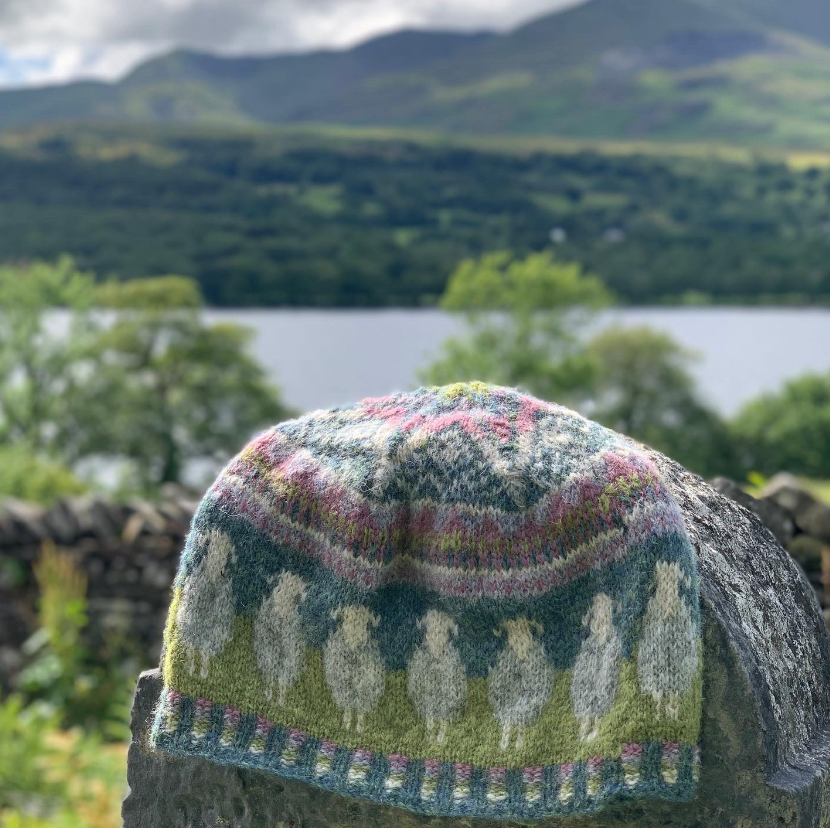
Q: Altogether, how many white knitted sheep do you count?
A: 7